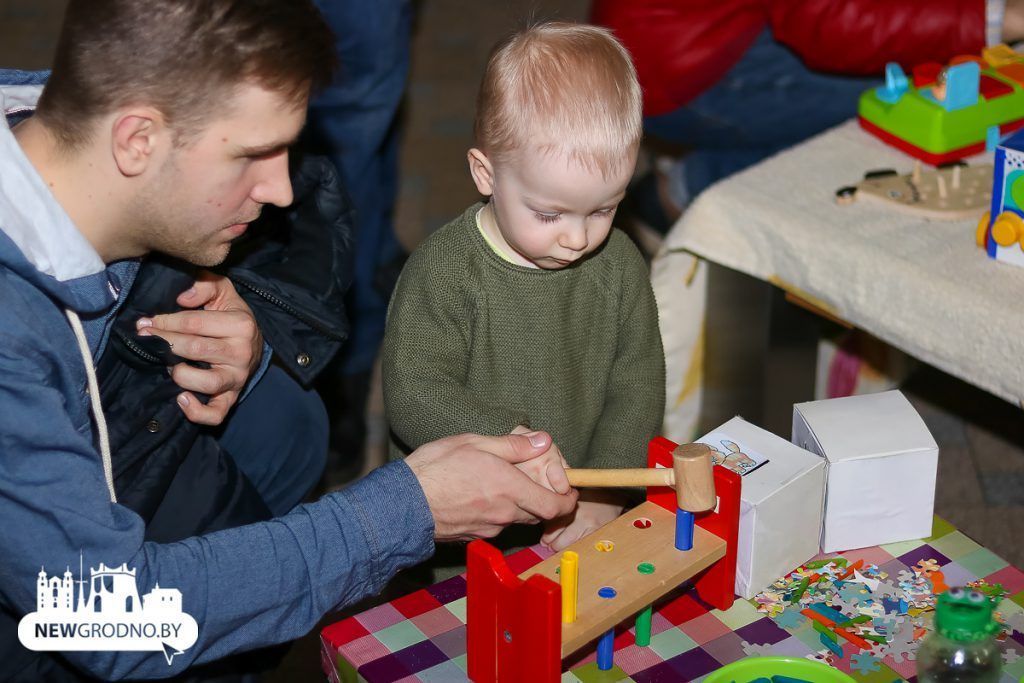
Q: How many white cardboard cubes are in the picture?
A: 2